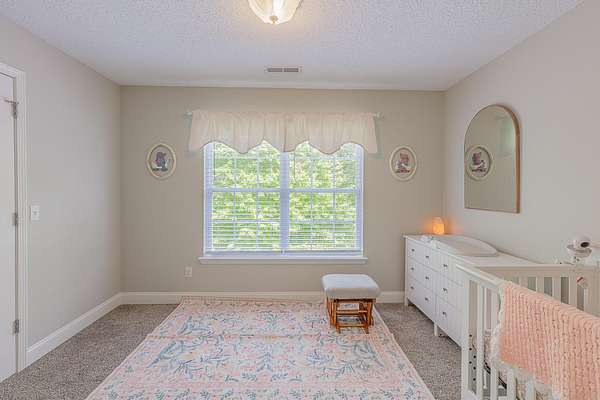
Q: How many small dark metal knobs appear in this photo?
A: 9